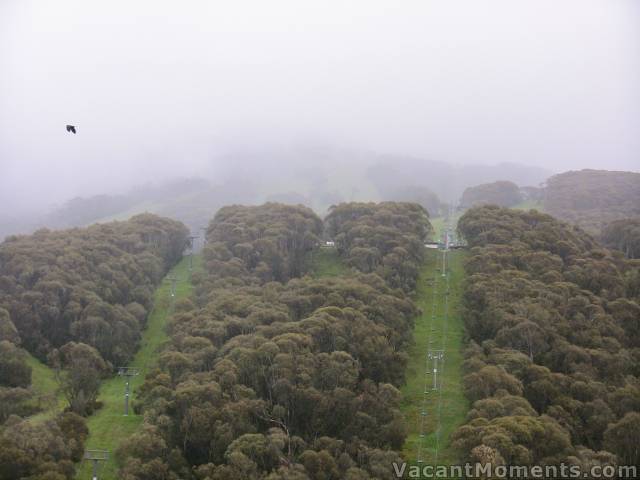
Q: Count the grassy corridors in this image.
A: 2